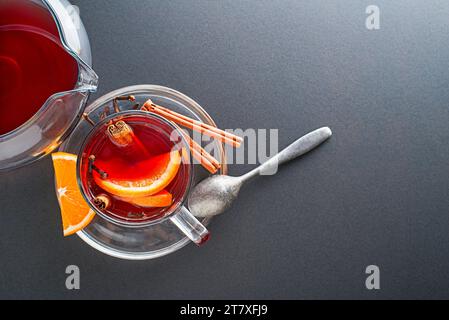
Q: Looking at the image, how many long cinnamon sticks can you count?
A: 2